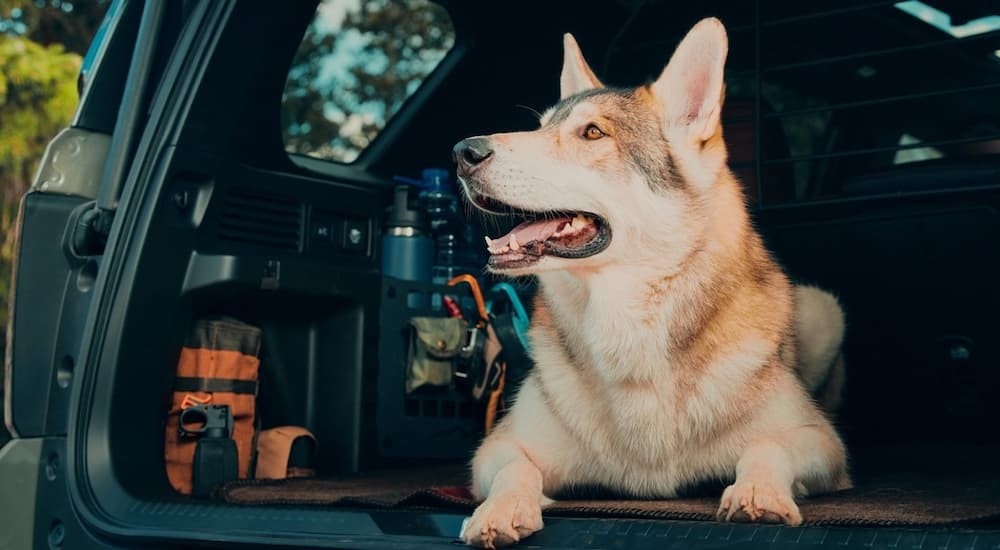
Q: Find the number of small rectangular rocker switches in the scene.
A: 2